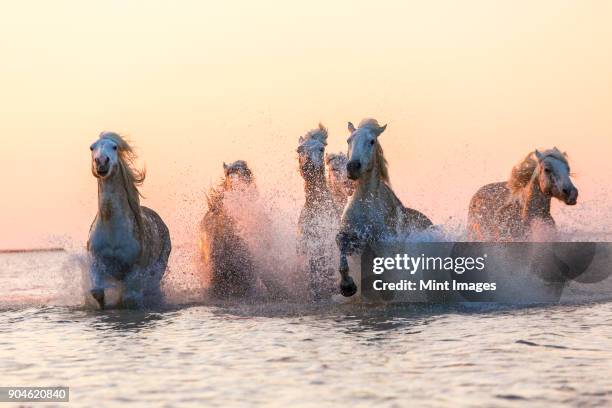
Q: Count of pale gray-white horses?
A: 6